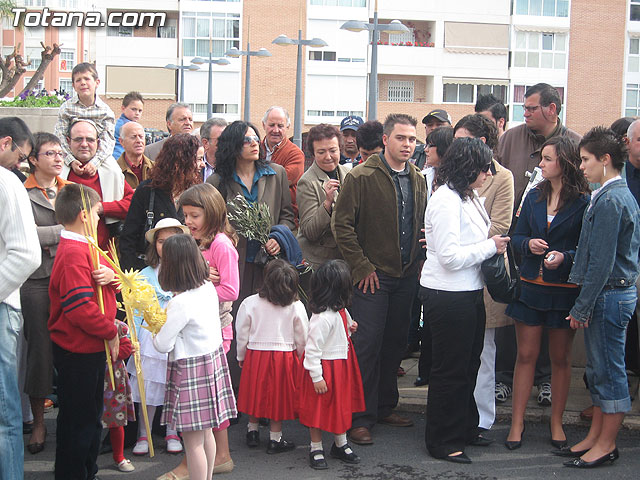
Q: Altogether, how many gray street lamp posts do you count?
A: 5